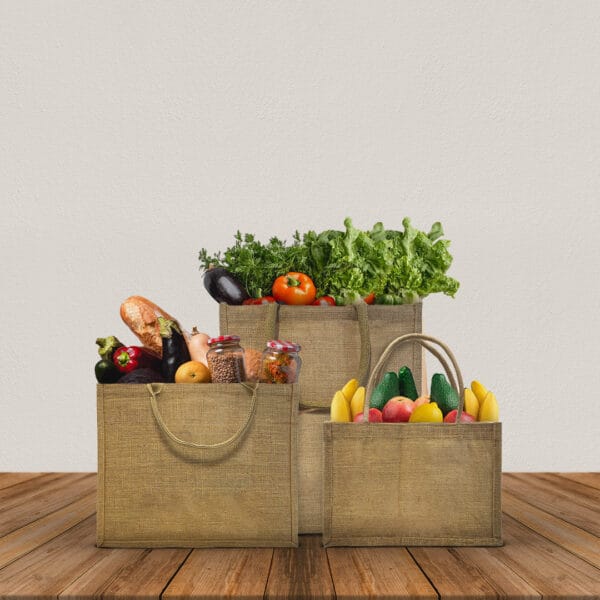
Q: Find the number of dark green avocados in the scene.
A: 3